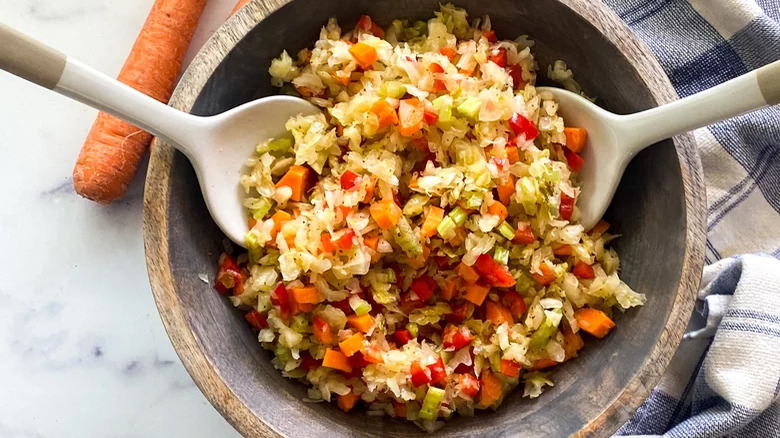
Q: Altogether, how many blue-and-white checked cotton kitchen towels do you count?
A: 1